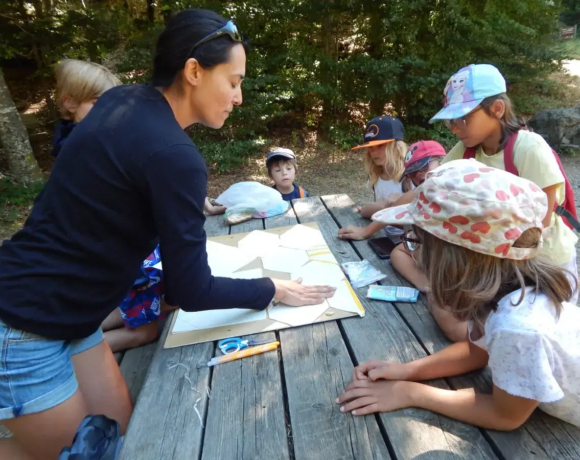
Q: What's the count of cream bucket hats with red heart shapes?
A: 1